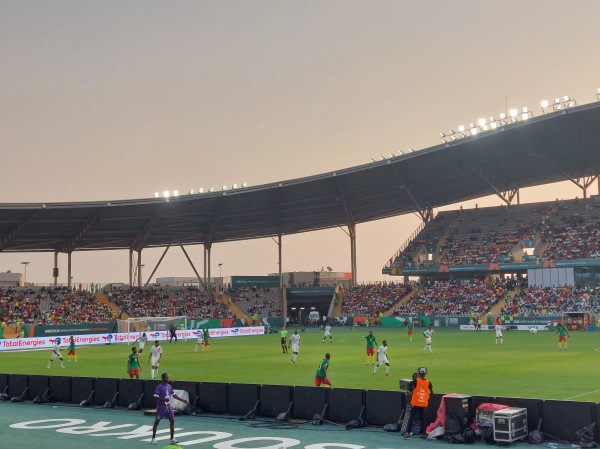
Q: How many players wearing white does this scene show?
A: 9